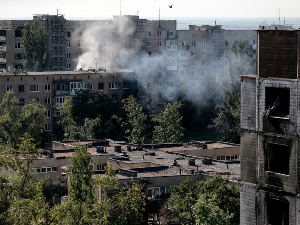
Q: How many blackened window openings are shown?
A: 3